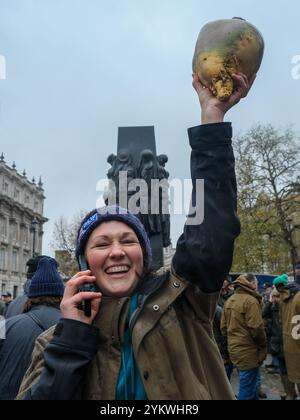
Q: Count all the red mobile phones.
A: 0